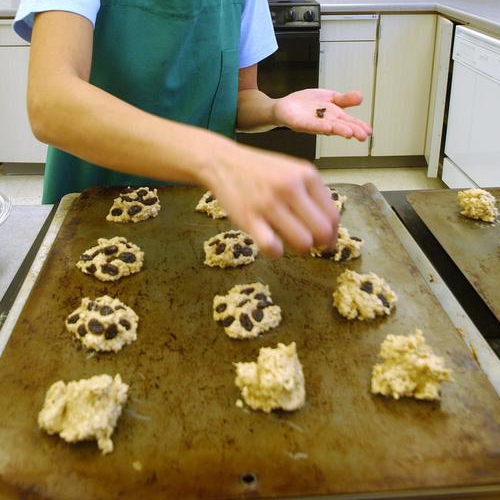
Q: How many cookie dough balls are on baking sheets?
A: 13